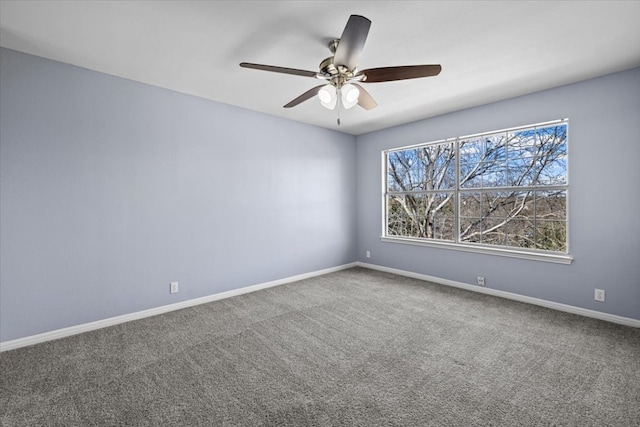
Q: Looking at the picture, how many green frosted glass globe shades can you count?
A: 0